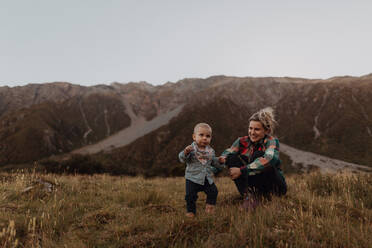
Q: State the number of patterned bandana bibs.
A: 1